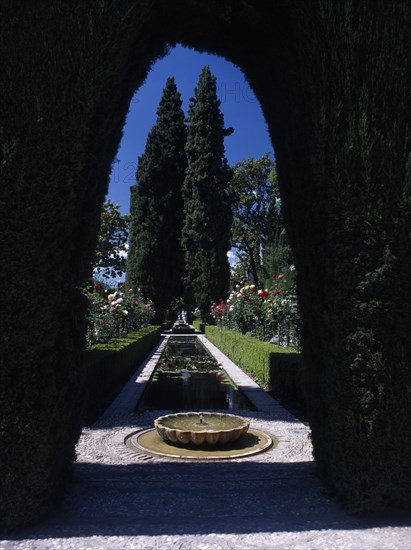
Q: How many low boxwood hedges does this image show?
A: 2